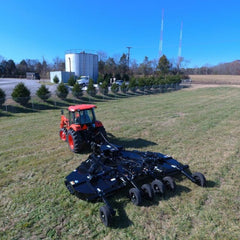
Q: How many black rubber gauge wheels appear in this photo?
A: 6